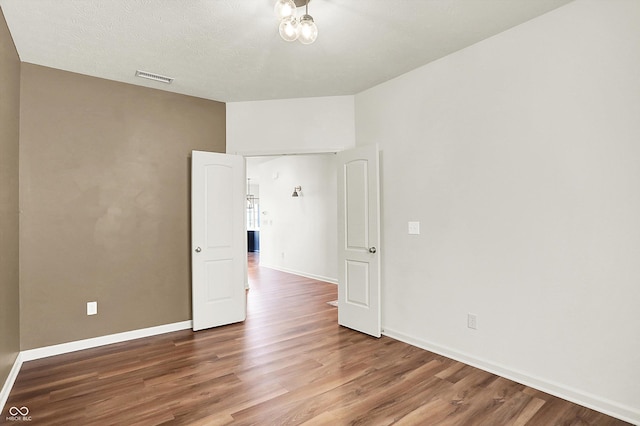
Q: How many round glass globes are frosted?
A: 0